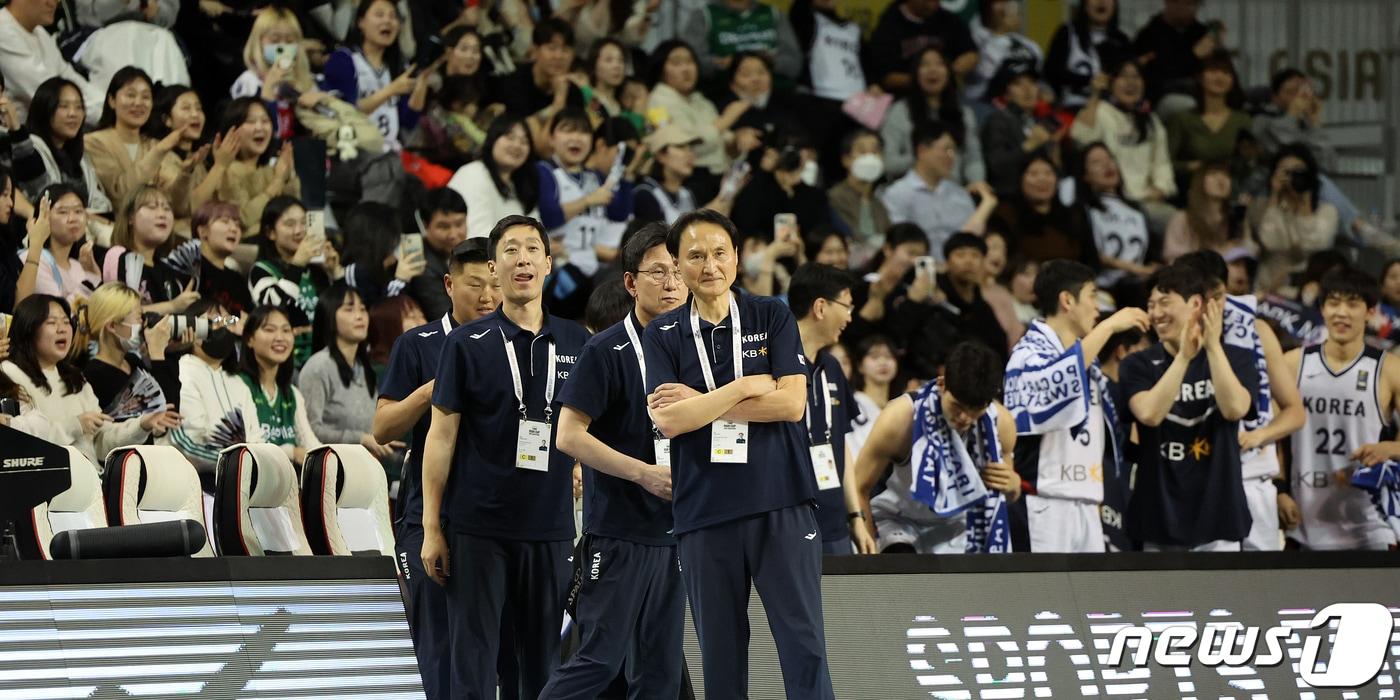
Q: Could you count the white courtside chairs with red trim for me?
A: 4